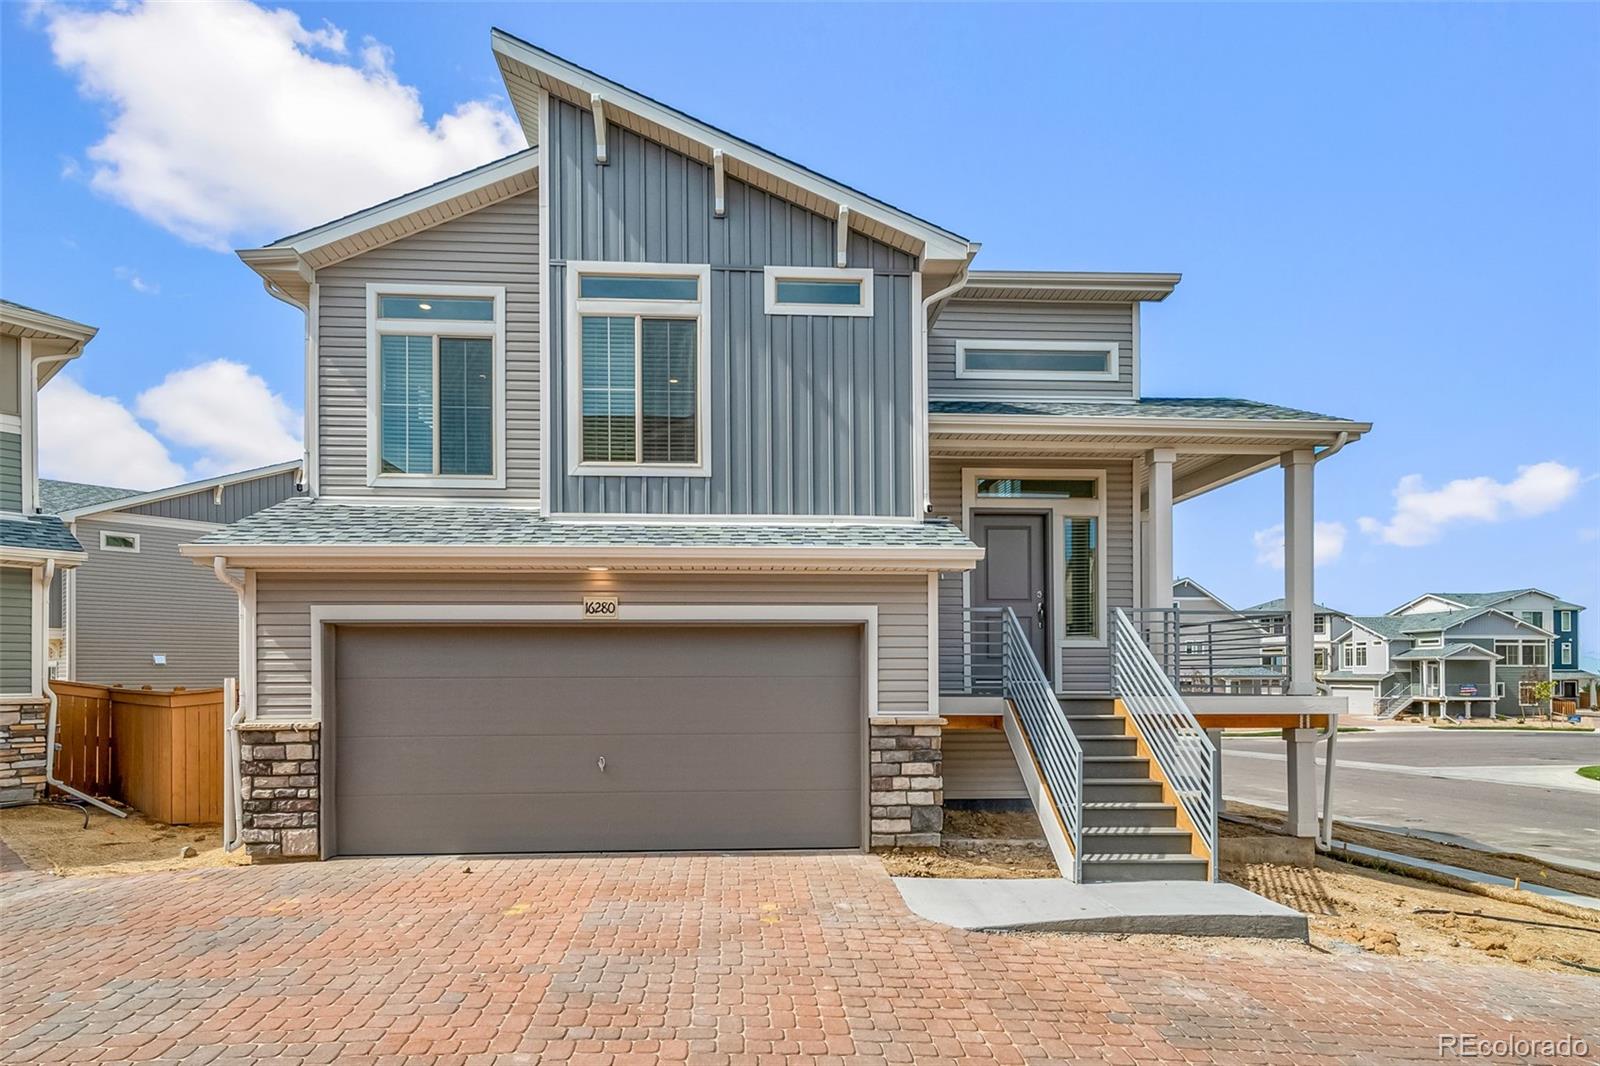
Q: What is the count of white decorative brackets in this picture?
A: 3